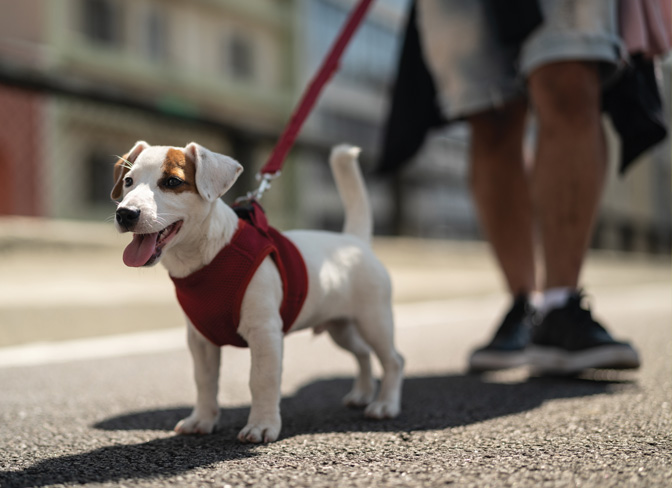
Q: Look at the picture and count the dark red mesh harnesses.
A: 1